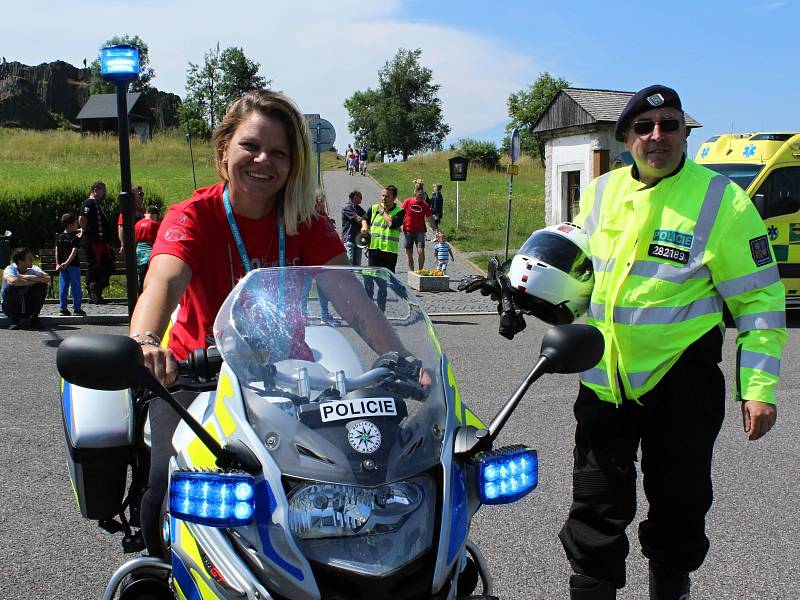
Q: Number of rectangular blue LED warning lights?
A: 2